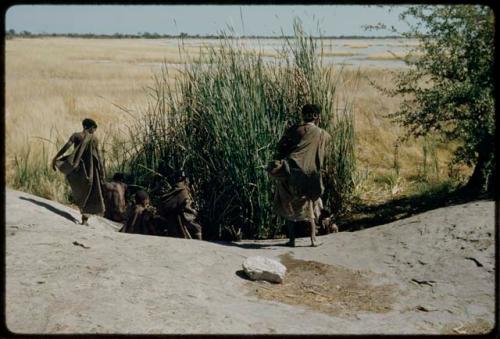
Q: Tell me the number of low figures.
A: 3